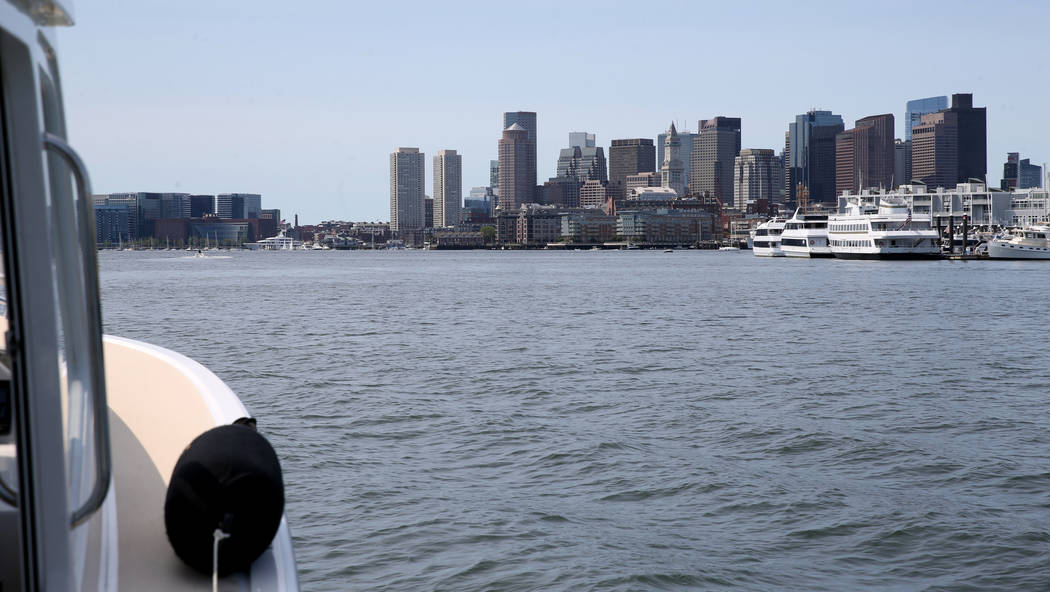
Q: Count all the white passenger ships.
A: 3